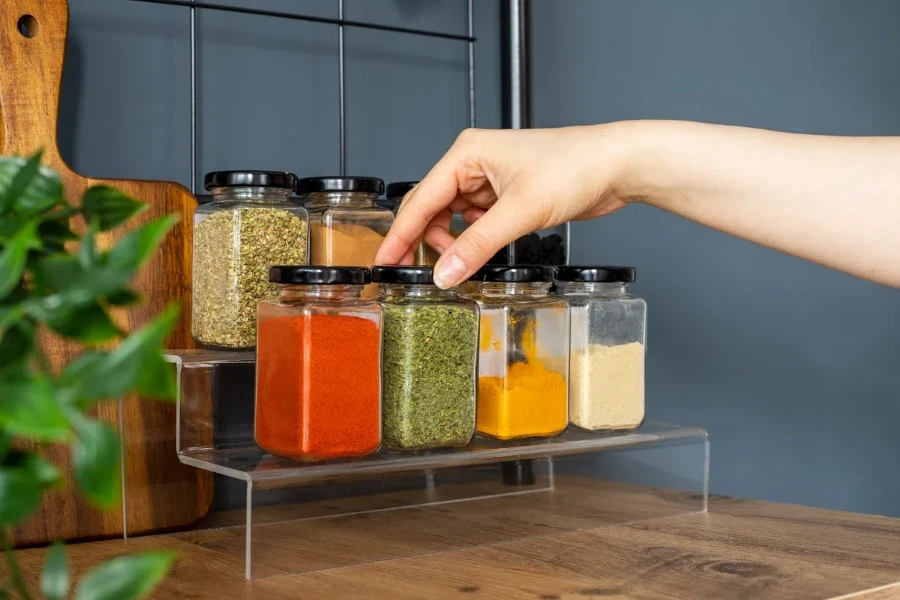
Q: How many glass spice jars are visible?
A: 8